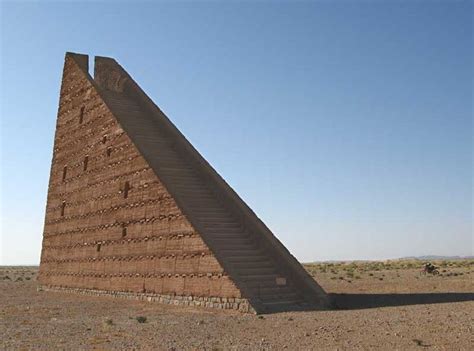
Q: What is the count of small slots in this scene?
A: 9